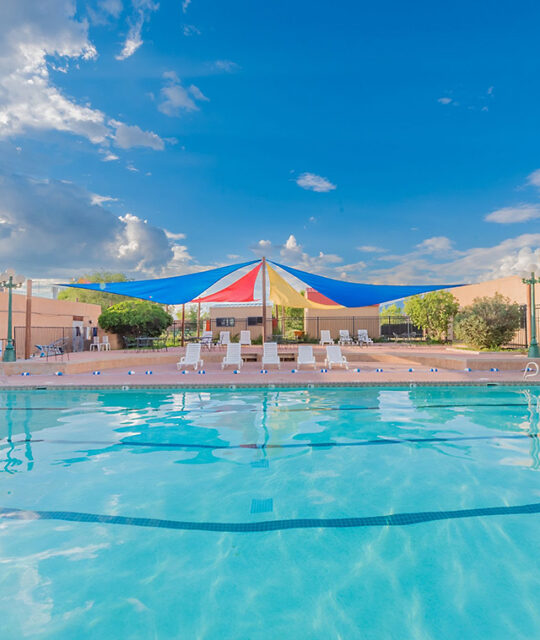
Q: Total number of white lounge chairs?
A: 11